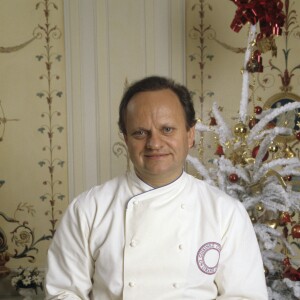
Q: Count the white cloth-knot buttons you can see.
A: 6